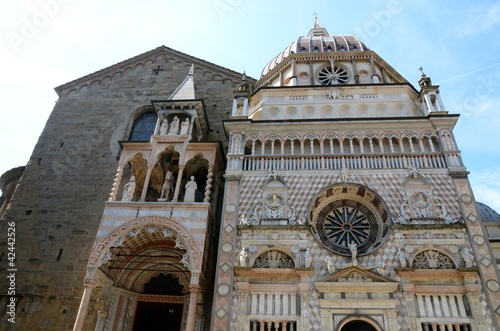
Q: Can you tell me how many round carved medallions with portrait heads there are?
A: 2